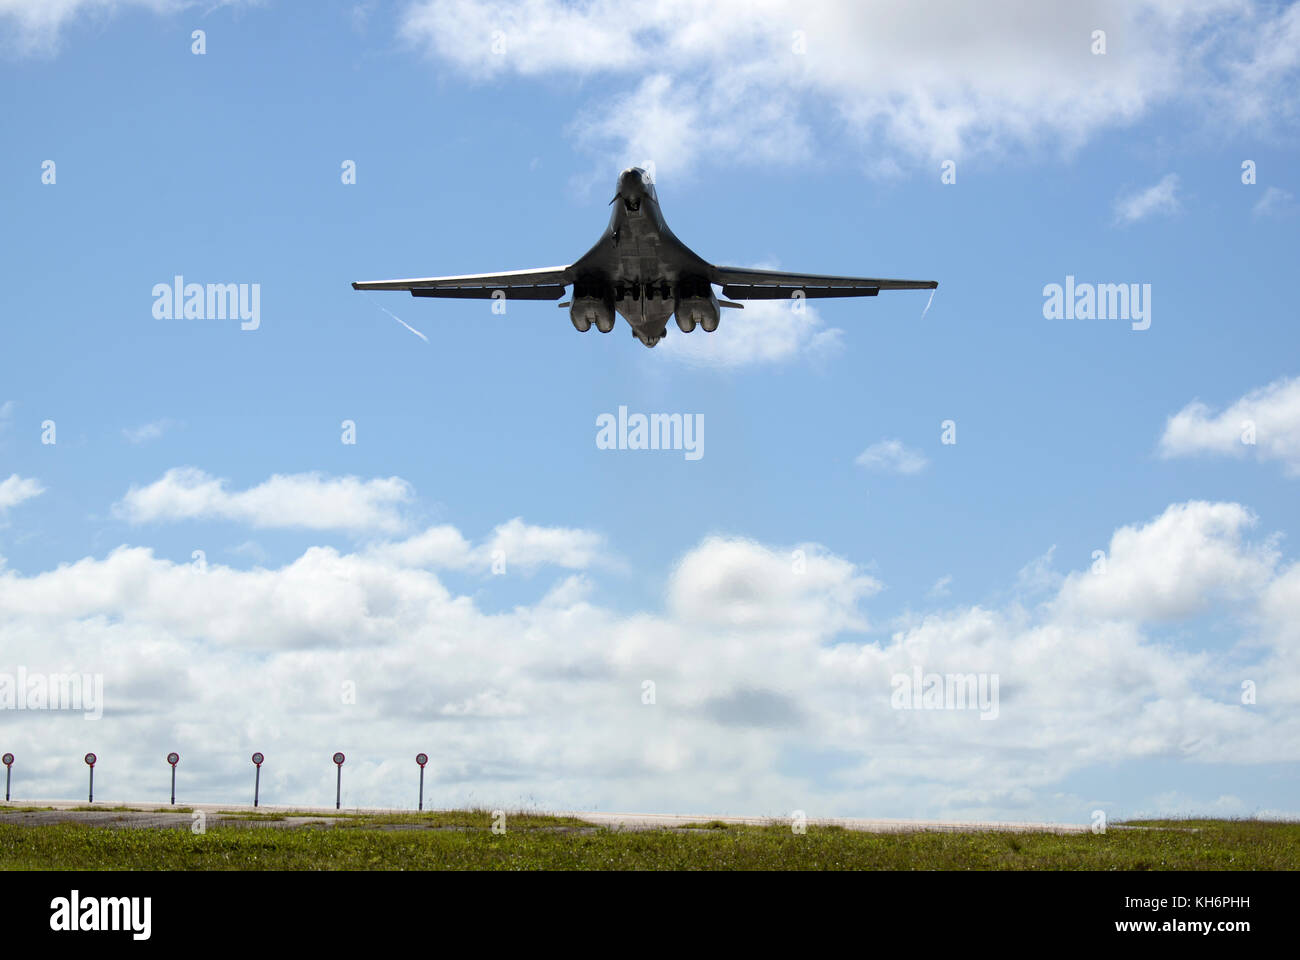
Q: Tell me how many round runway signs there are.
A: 6